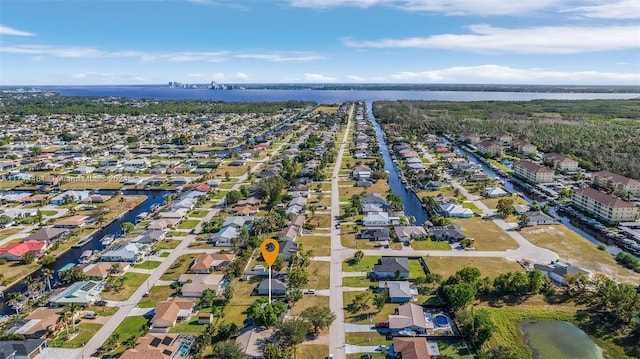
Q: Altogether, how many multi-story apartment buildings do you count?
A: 8